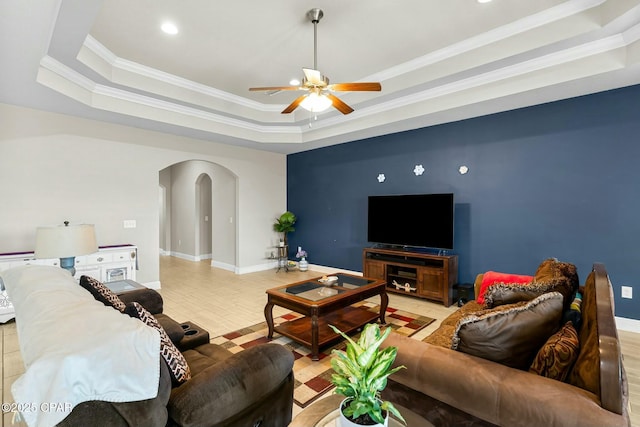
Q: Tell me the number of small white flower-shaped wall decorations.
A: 3